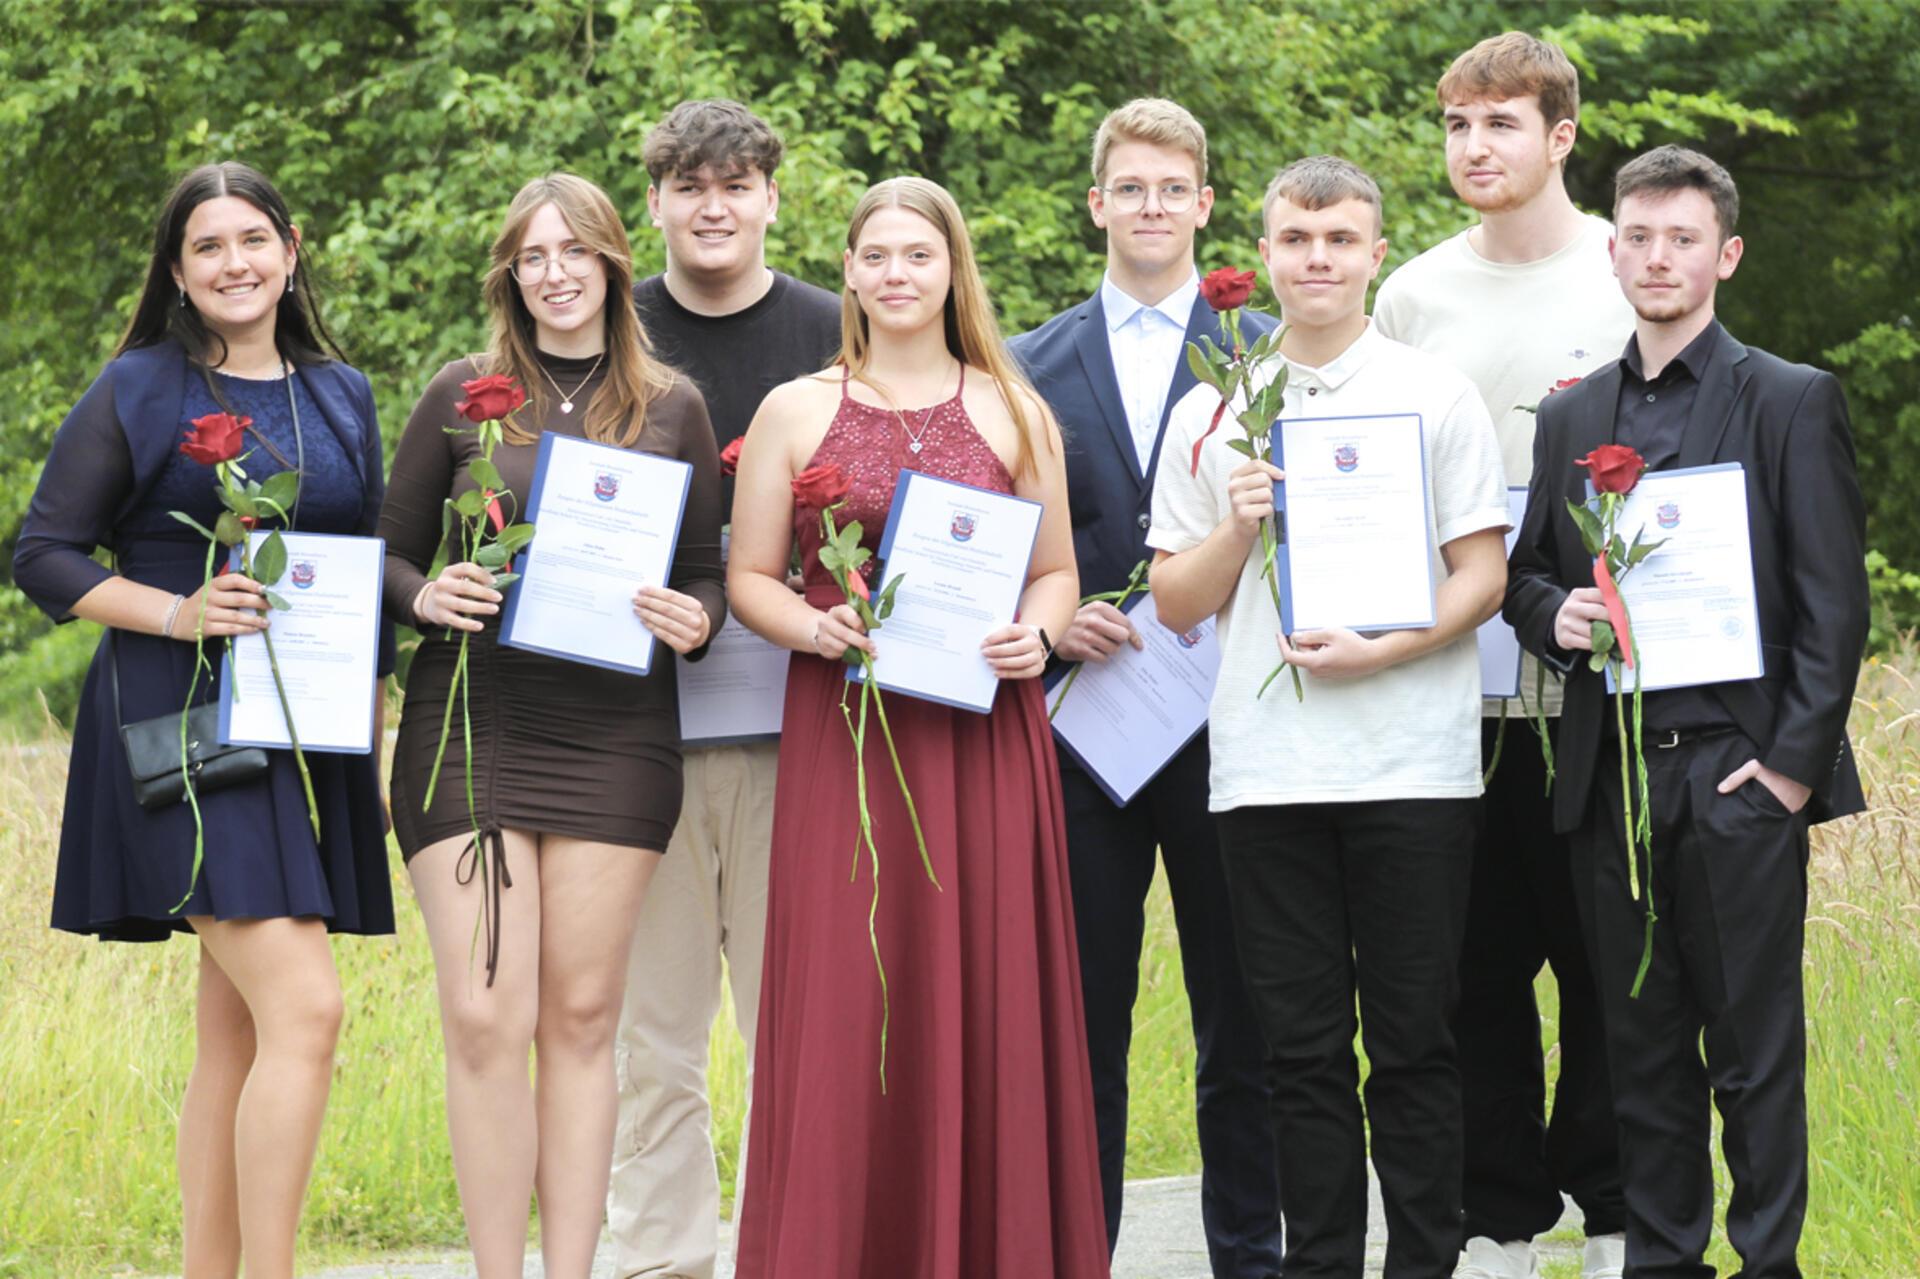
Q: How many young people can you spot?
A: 8